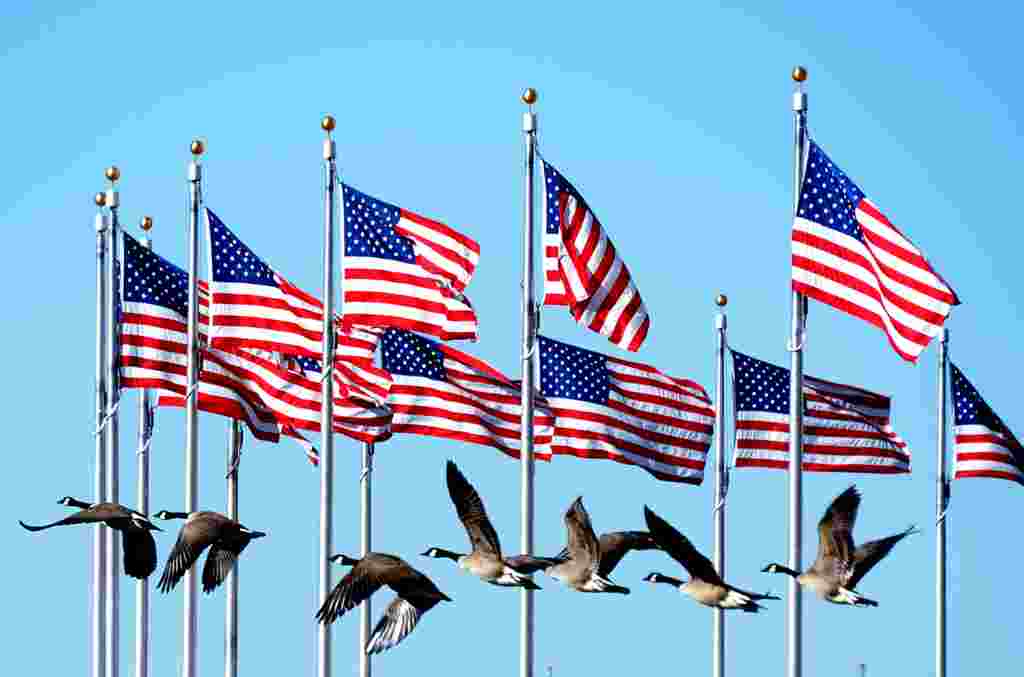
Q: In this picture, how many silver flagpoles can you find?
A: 11